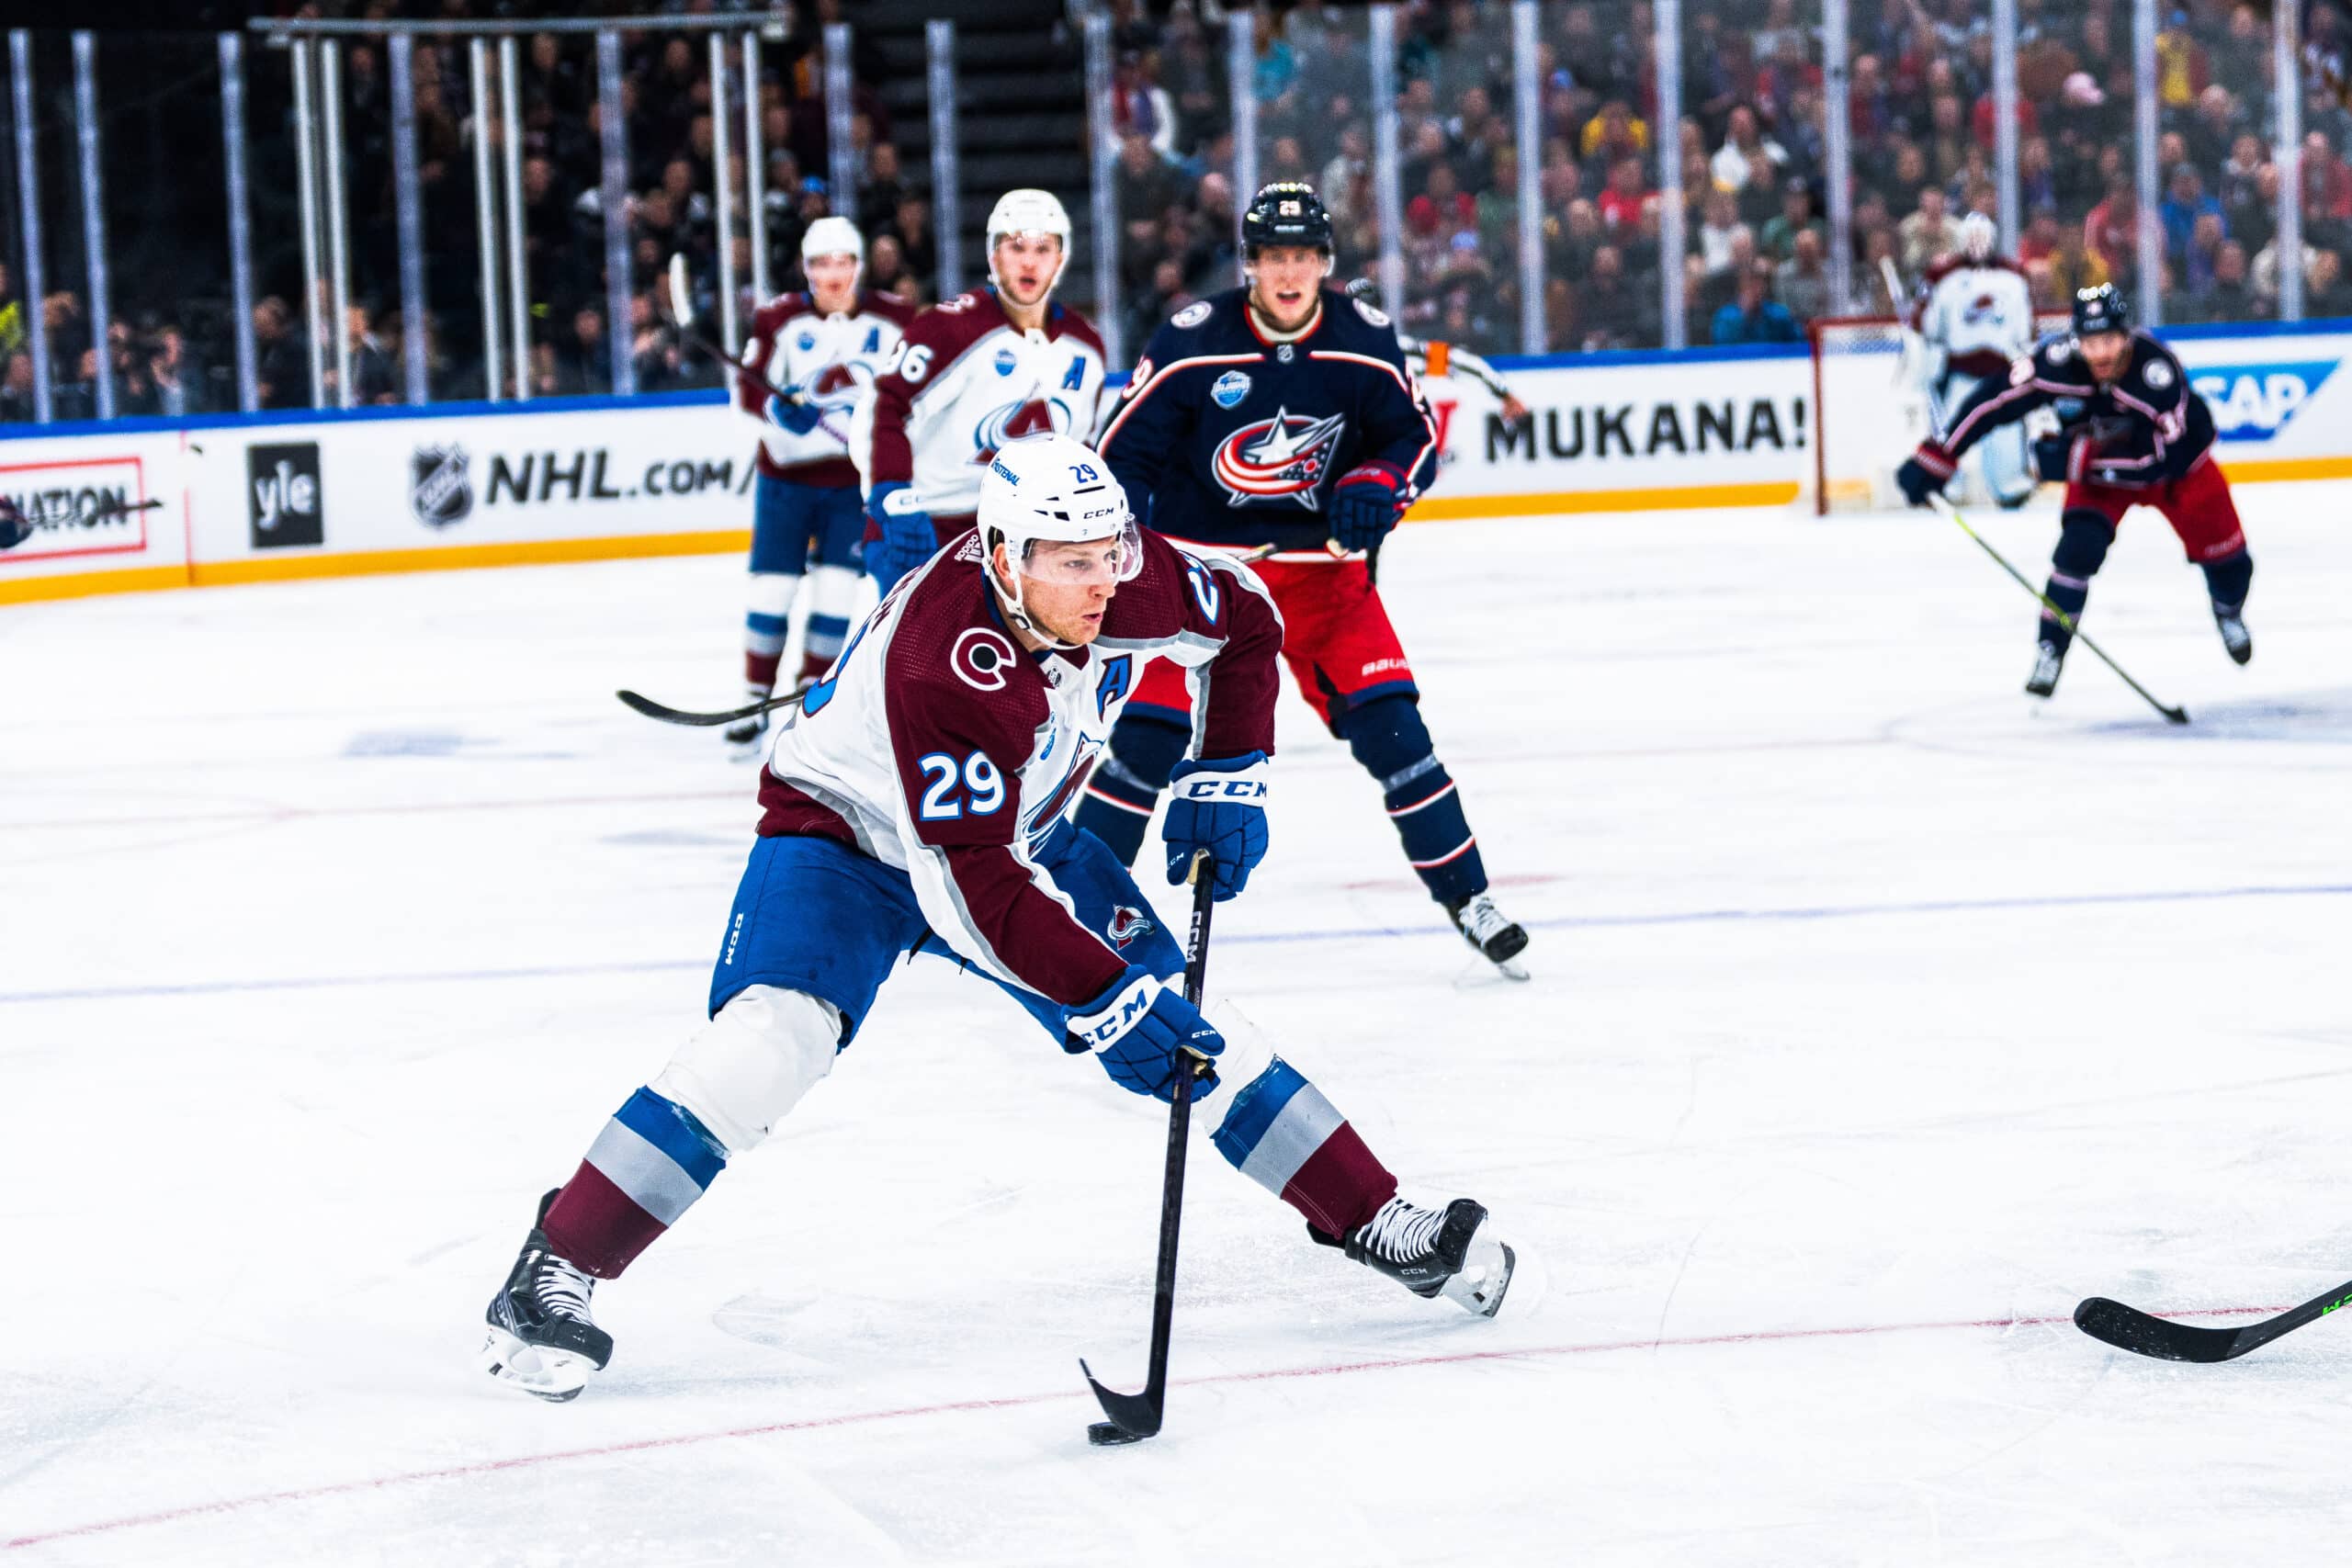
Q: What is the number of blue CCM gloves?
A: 3